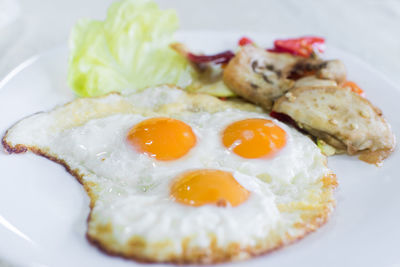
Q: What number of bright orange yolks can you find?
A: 3